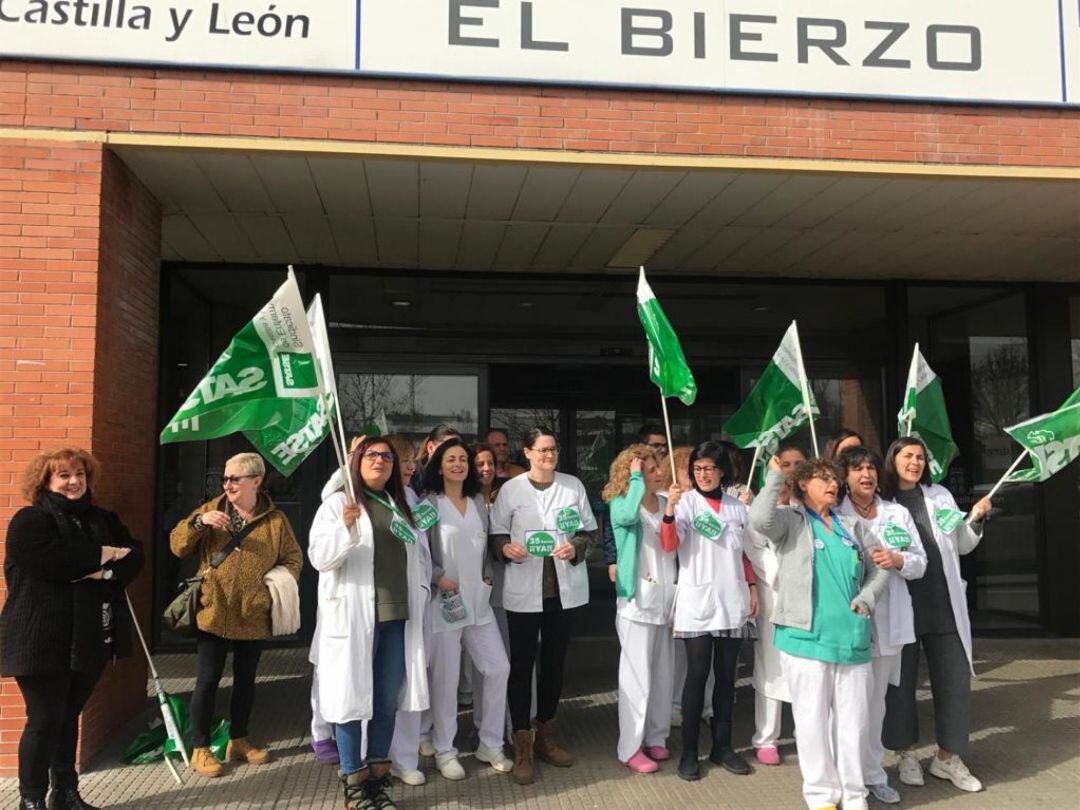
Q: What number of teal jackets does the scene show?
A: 1